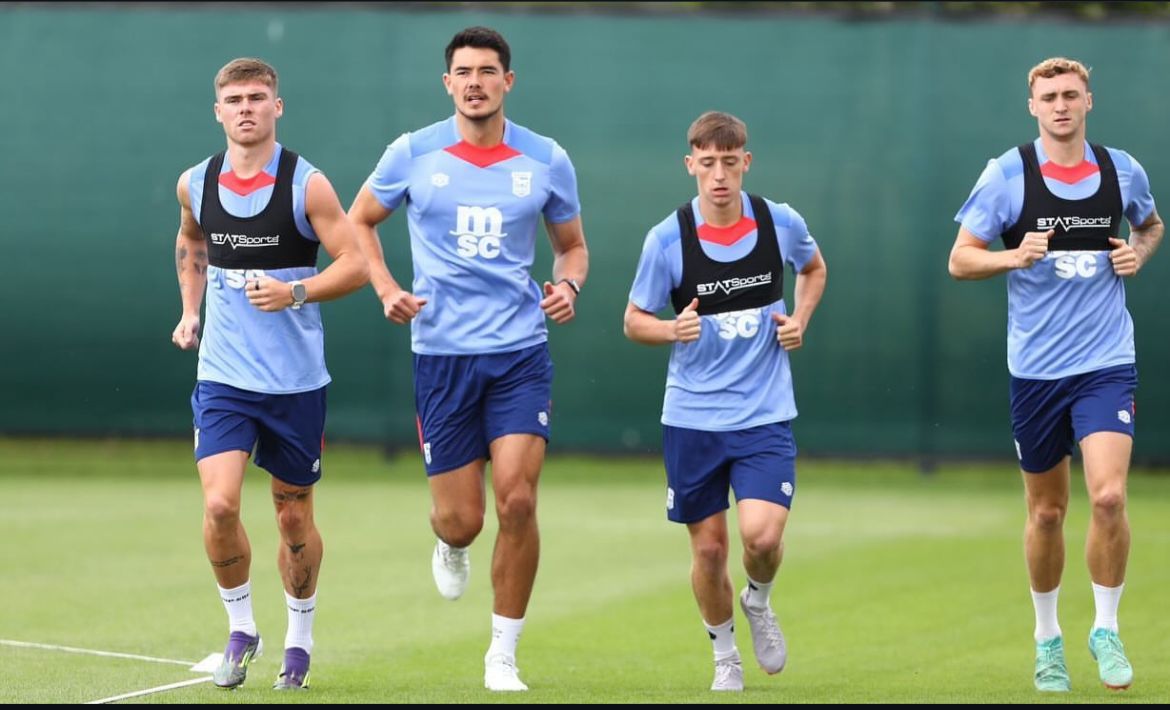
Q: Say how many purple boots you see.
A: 2